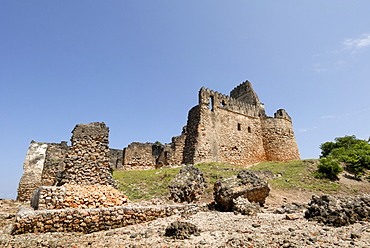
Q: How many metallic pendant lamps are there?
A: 0